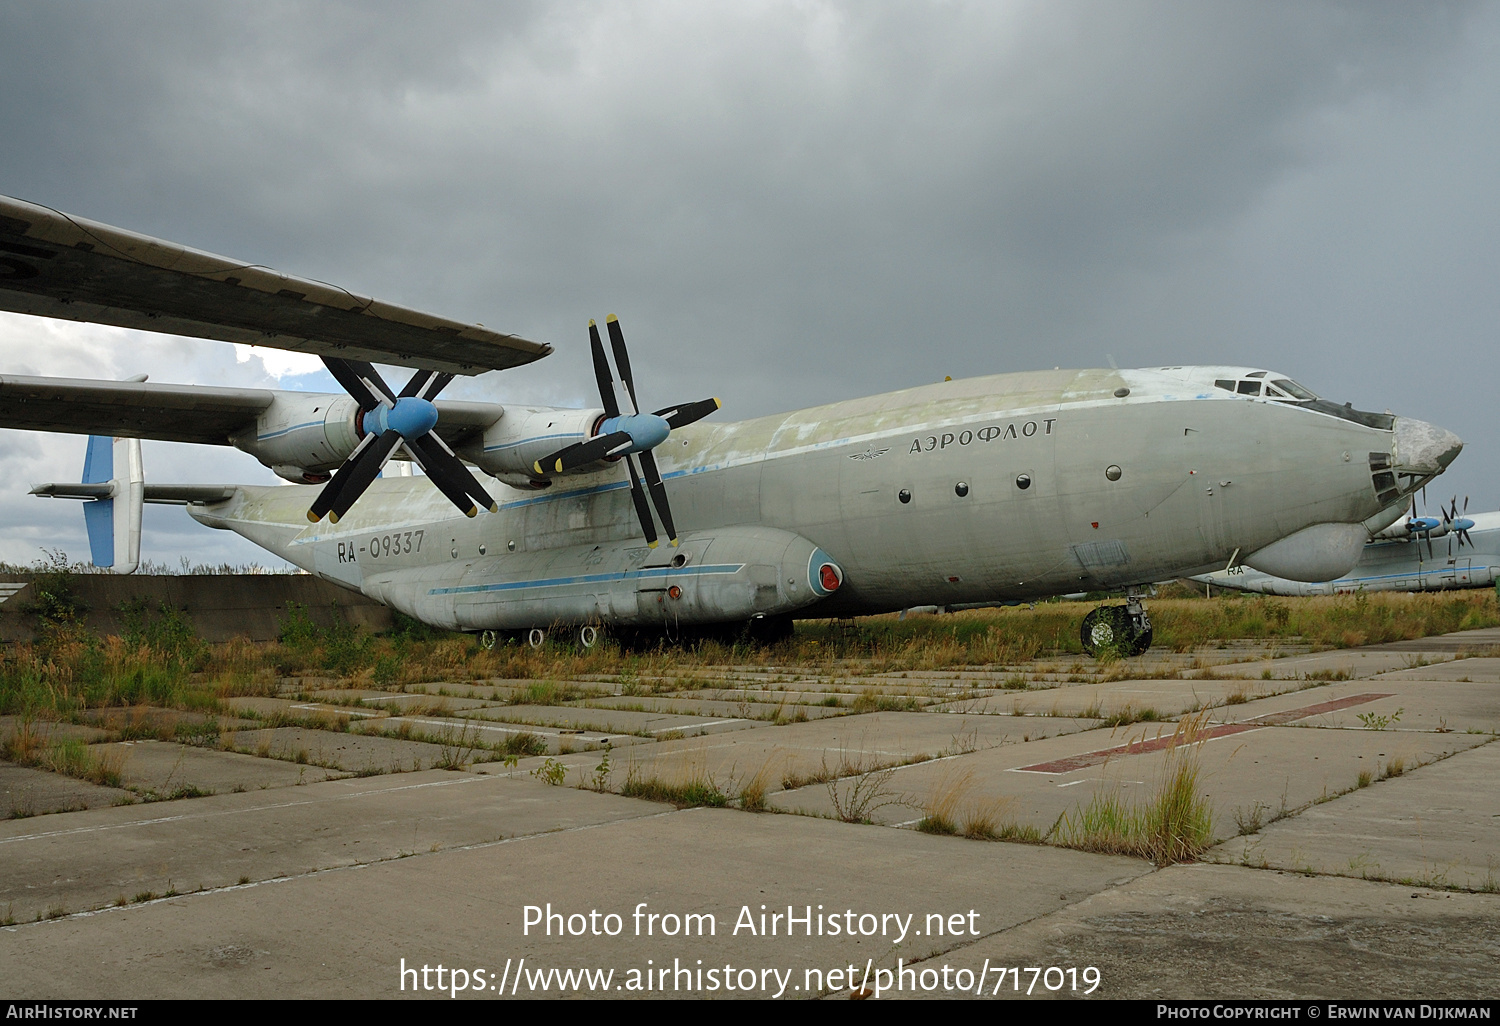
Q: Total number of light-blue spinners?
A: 4